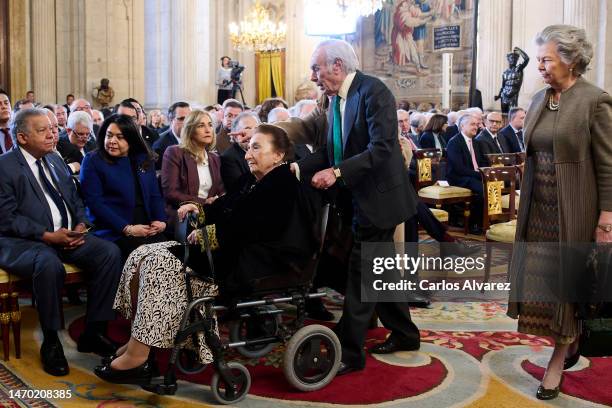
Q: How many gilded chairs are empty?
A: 3